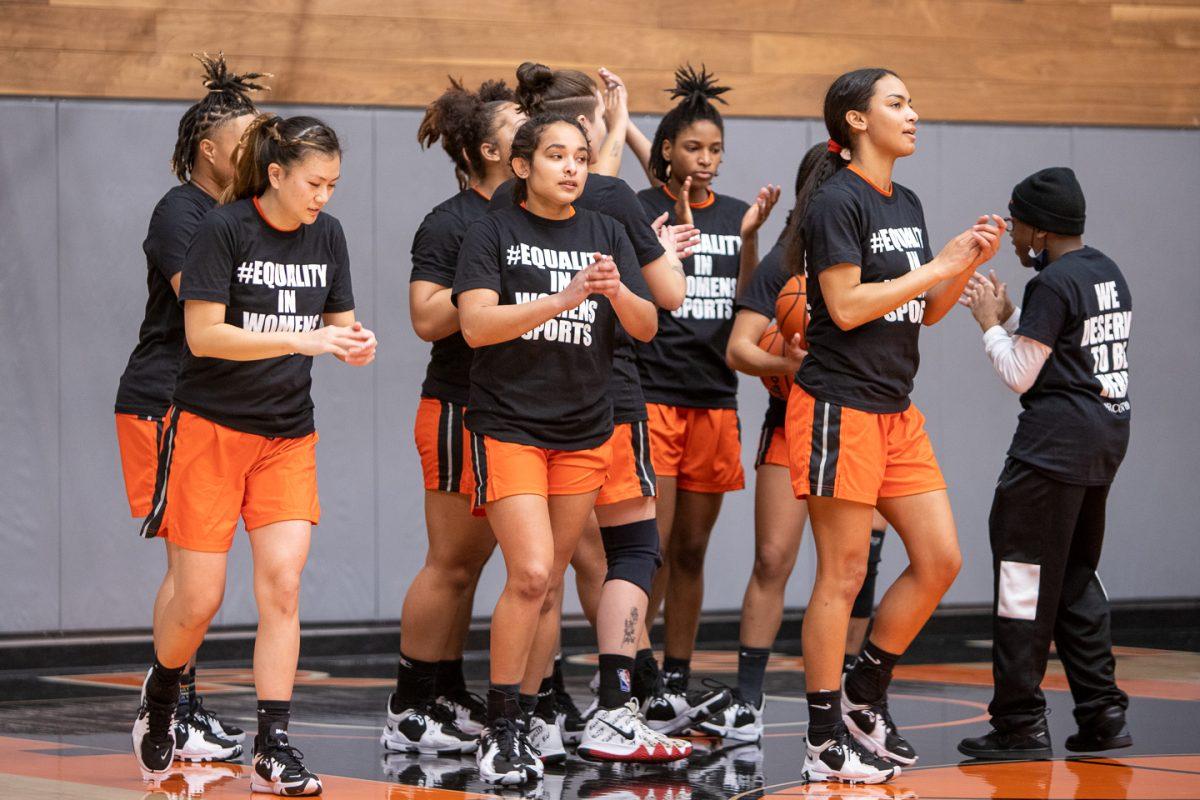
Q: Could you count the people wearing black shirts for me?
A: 9